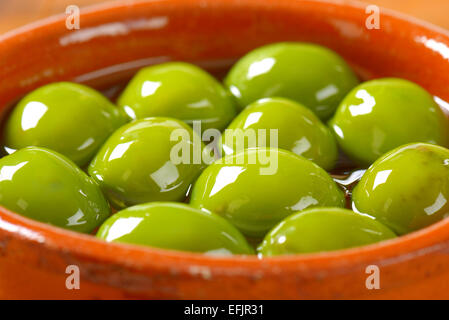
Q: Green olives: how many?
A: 11